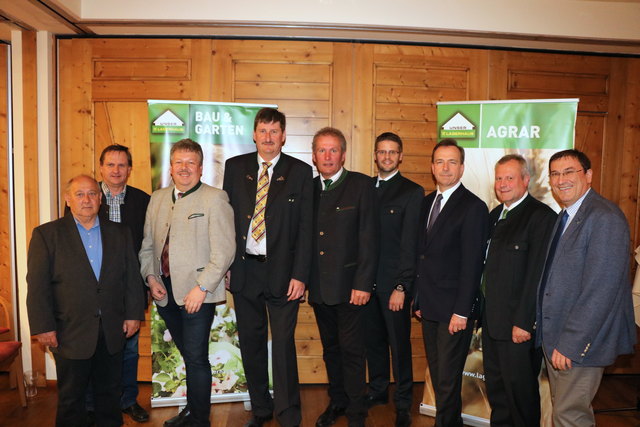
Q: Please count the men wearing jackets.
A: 9